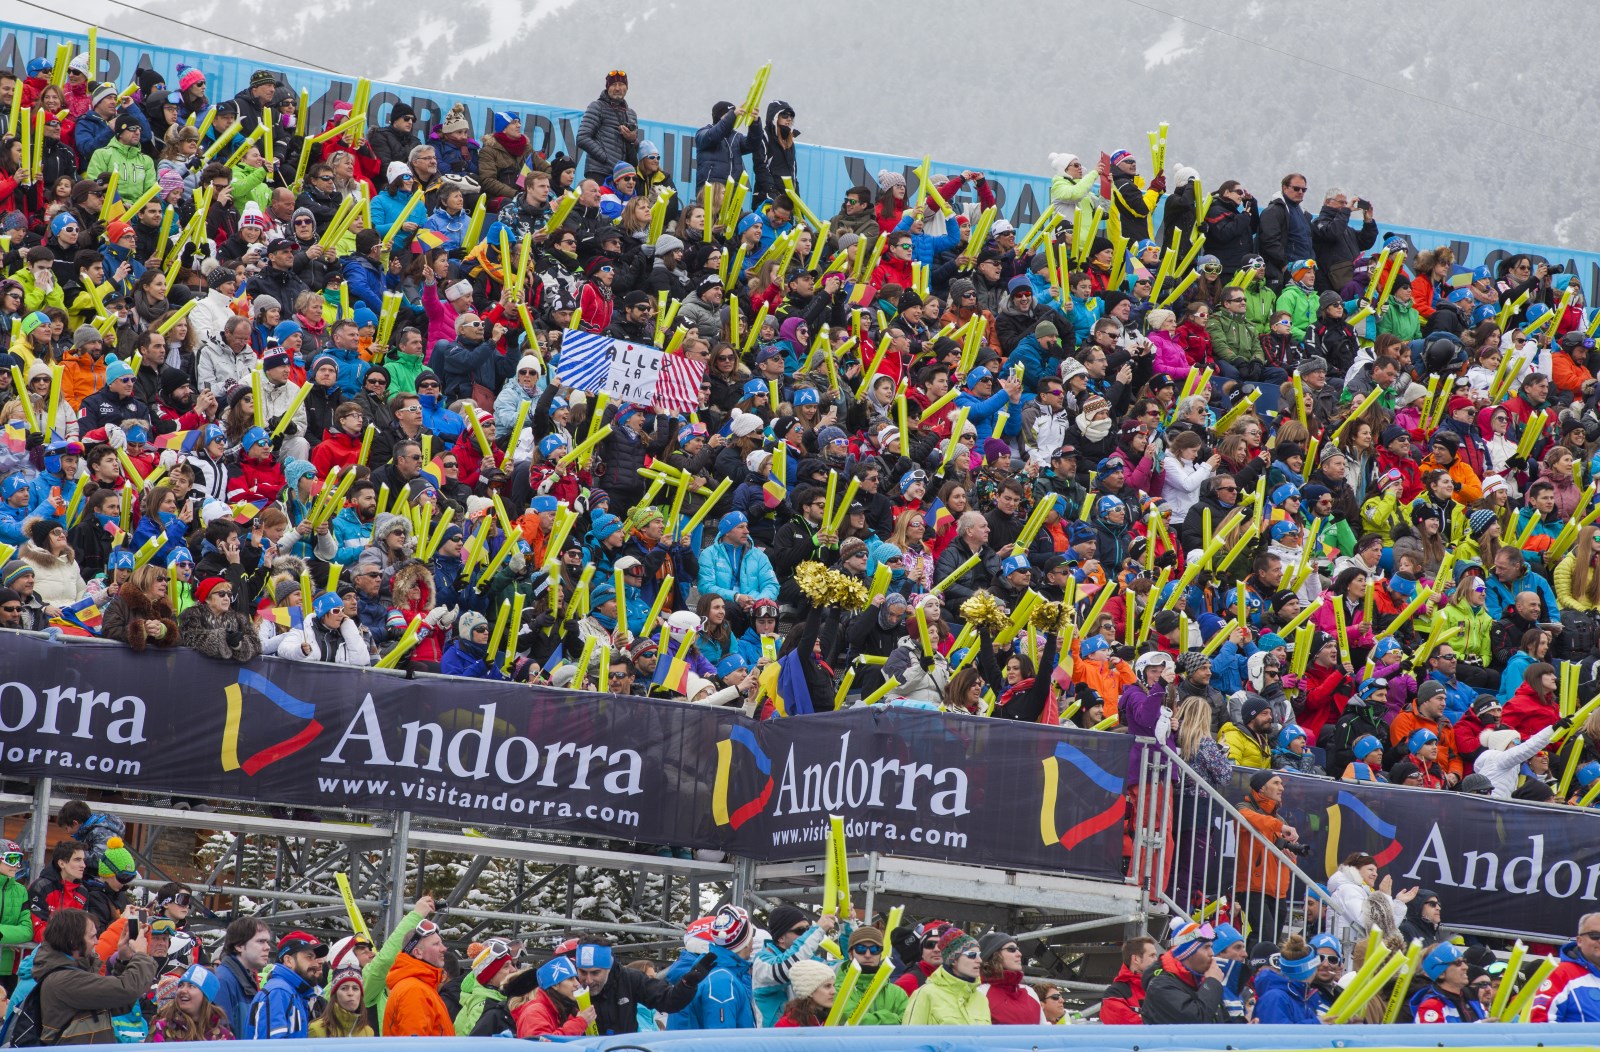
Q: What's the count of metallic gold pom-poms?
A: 4